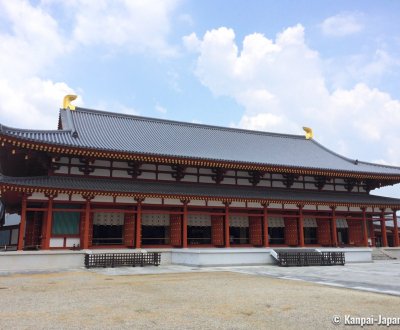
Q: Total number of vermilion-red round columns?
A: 12